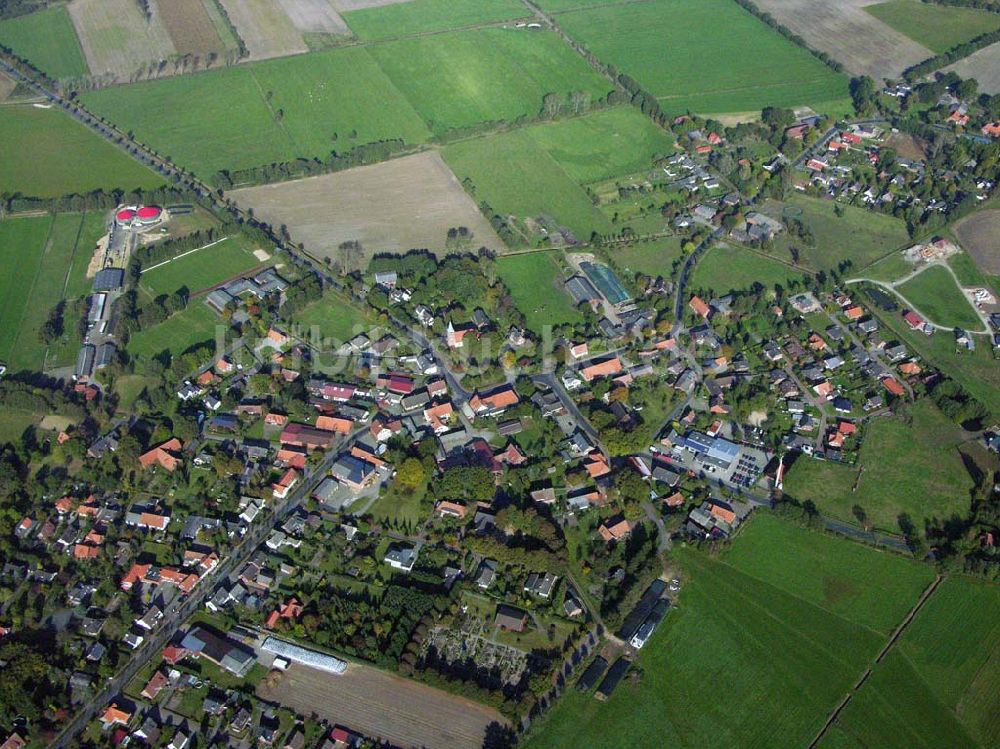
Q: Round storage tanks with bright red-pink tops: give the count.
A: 2